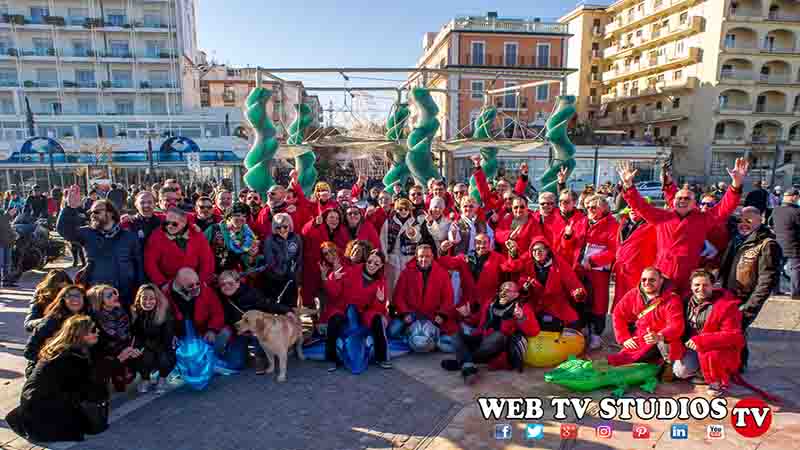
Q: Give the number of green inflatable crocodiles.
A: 1